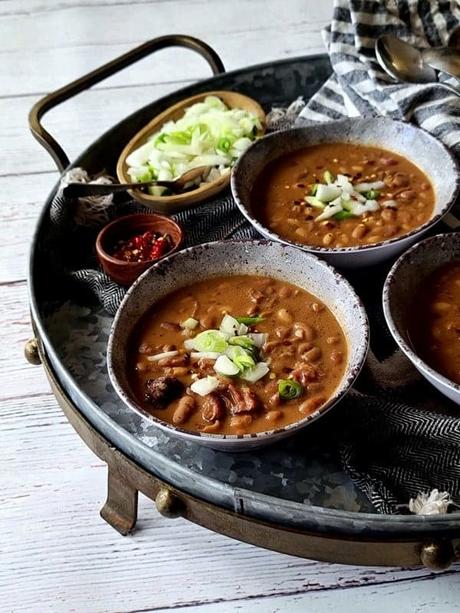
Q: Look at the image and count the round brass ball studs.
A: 3